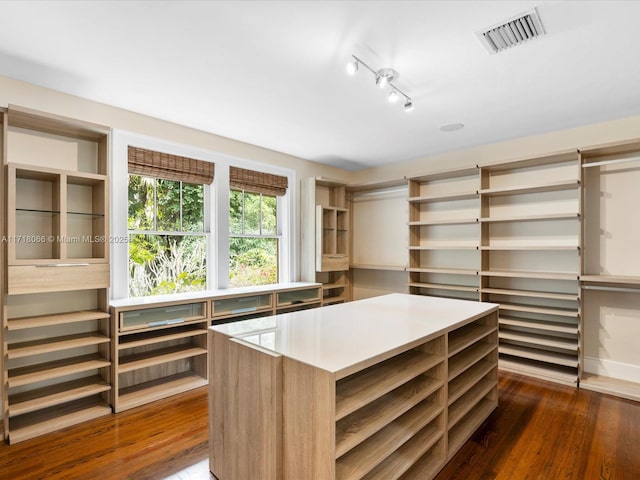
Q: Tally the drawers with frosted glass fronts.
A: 3